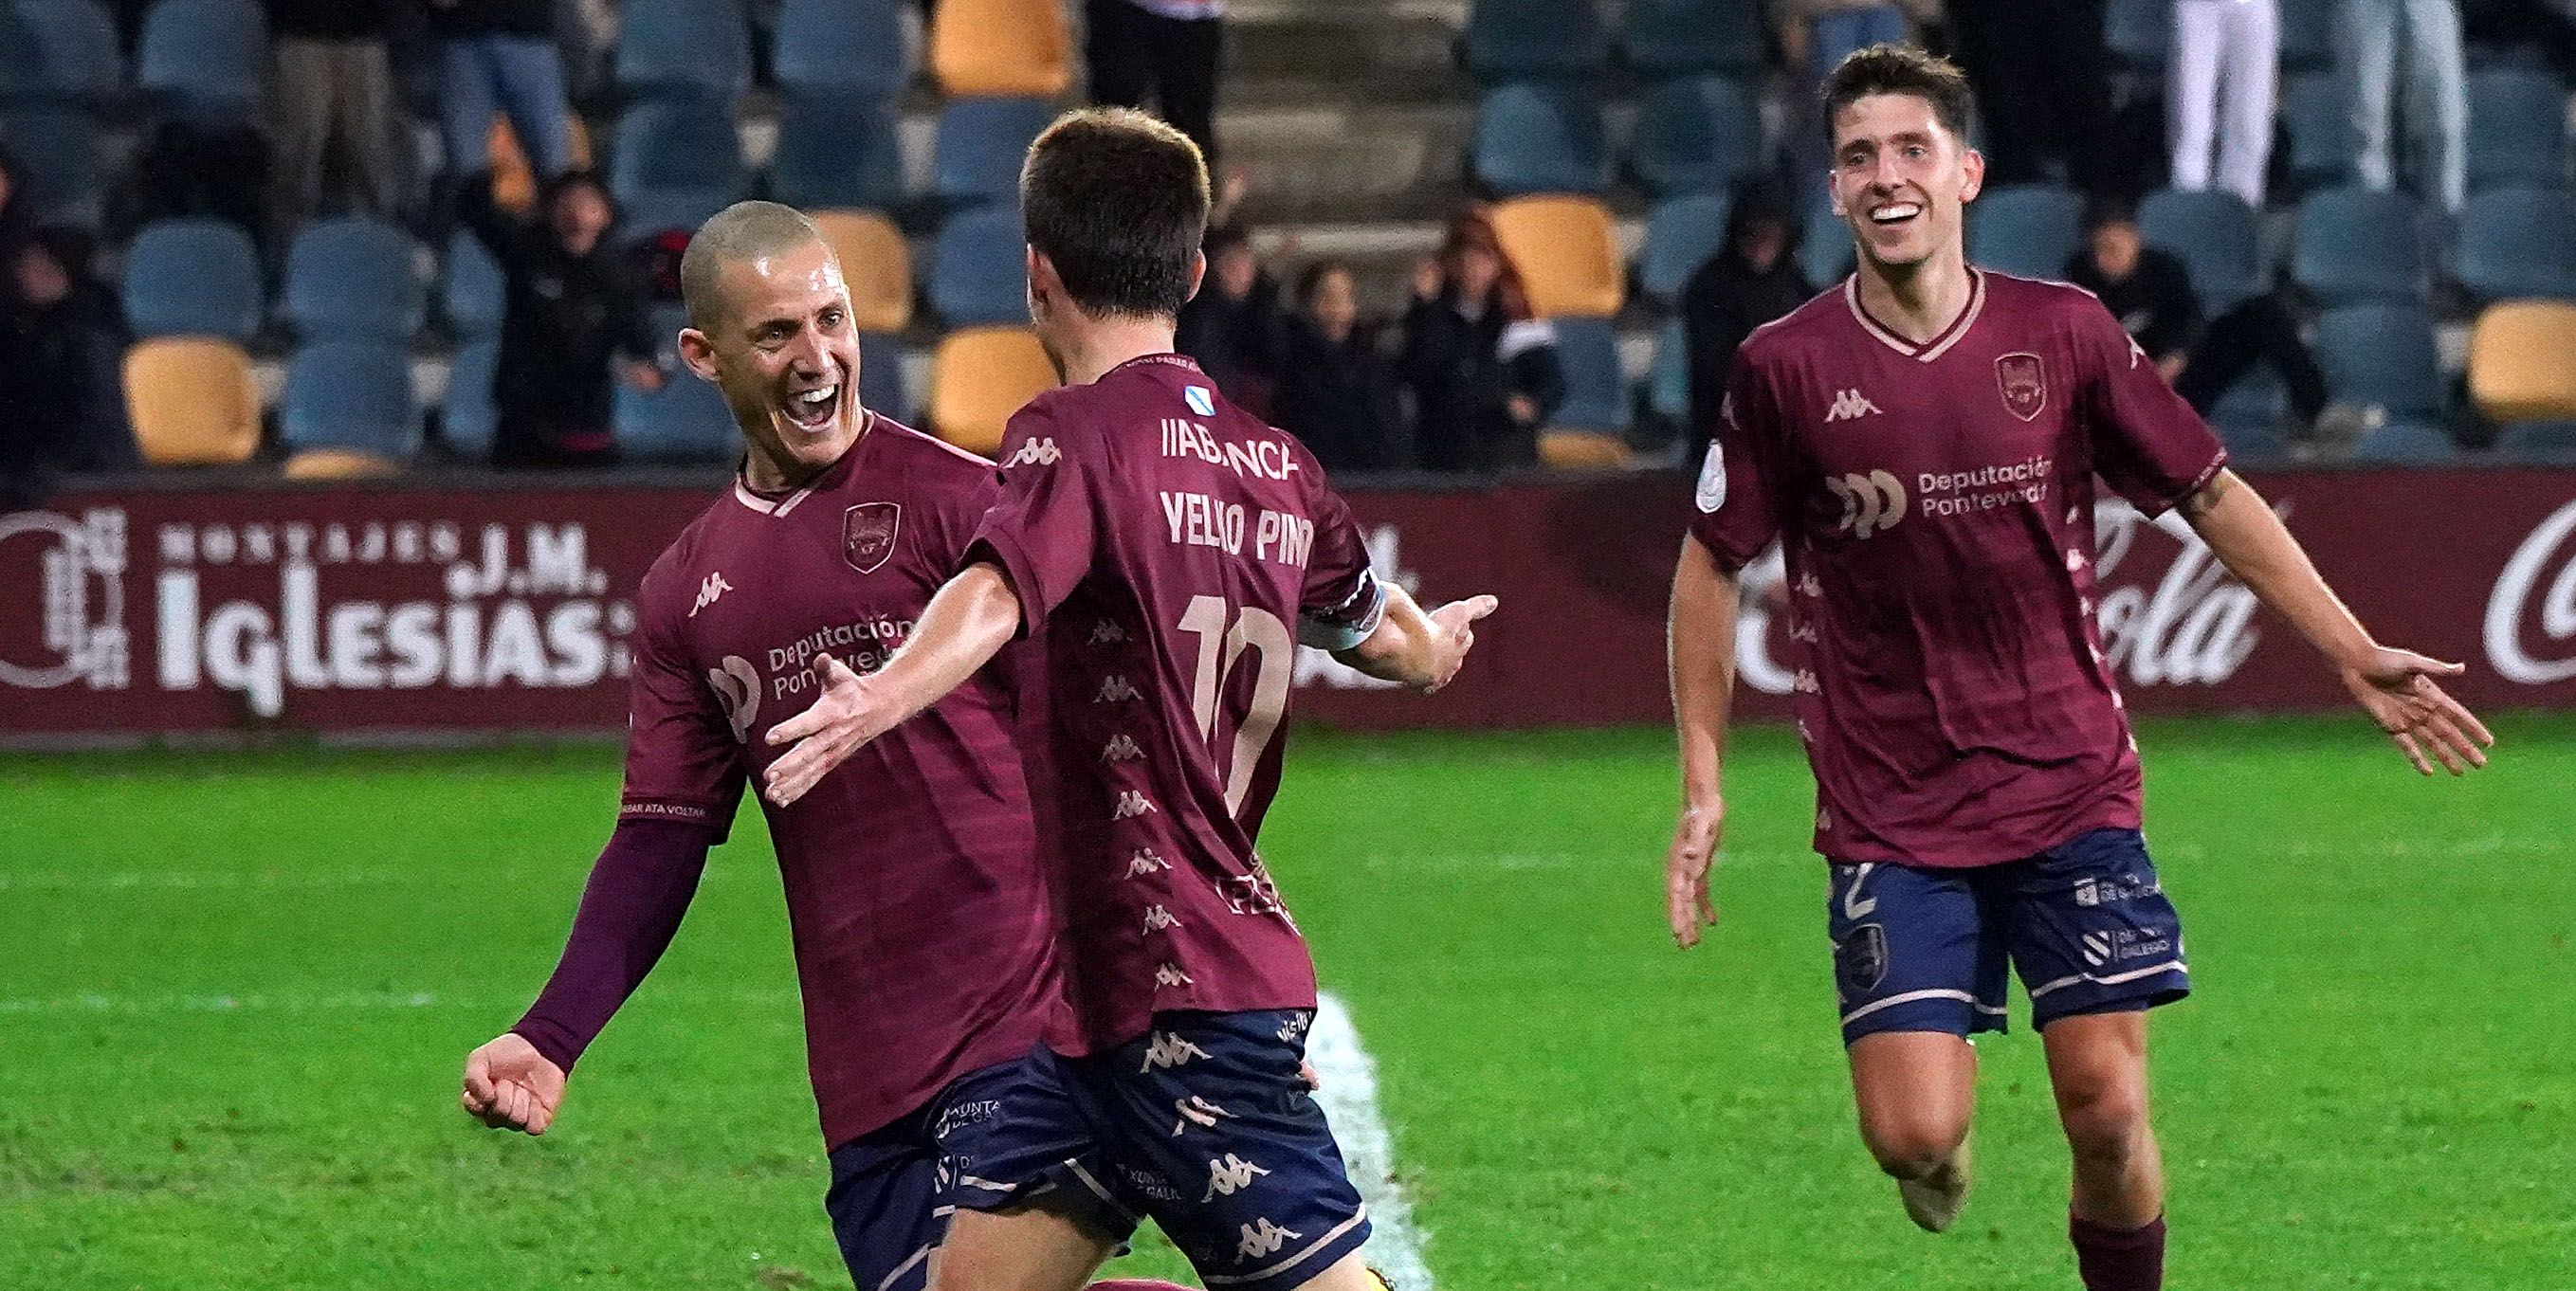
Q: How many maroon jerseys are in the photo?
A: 3